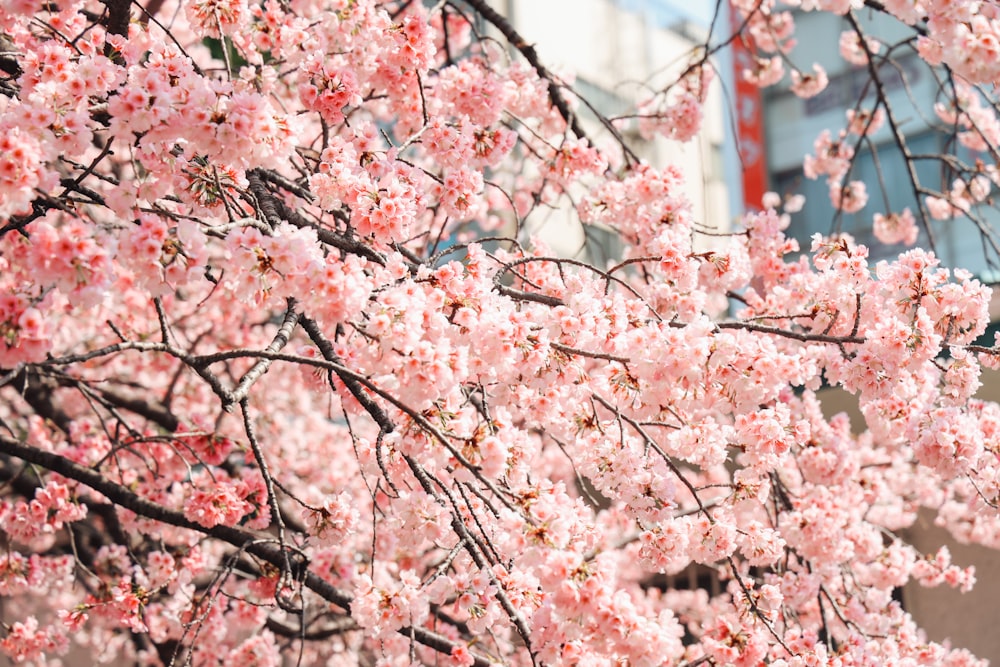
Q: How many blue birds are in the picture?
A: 0